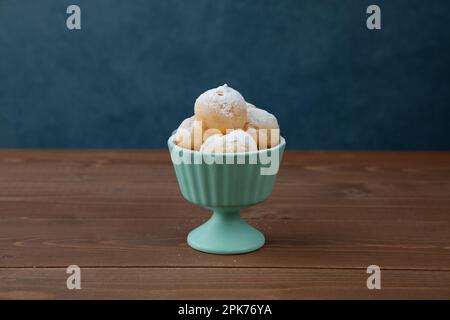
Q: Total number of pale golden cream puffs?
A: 4